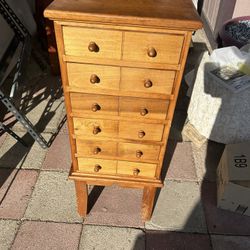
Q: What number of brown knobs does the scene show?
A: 12